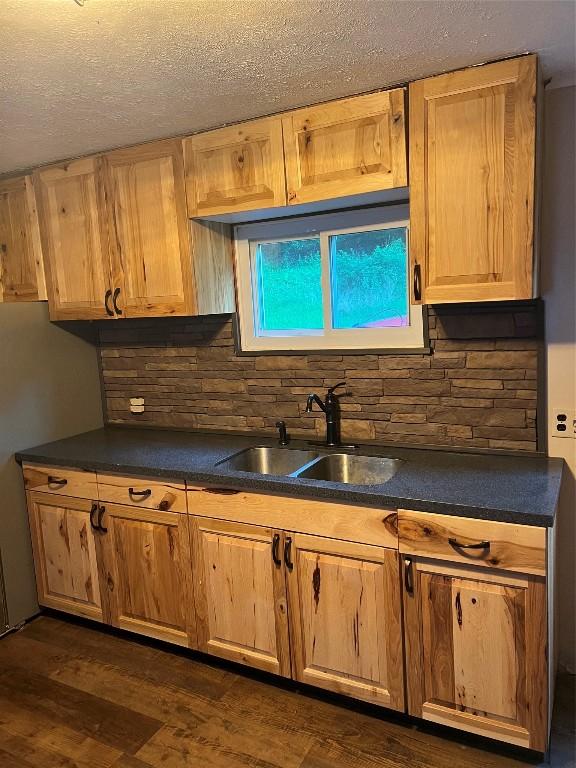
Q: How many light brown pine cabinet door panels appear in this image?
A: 11